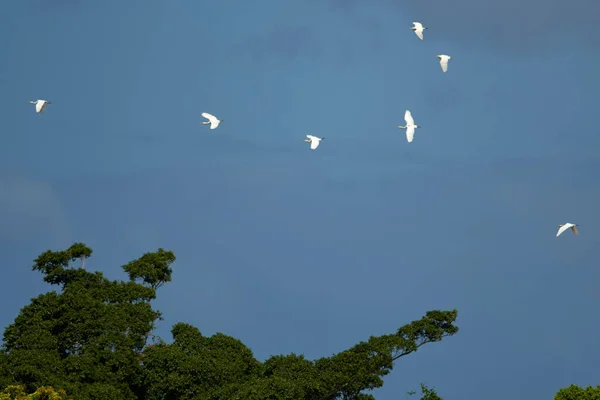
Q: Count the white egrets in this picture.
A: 7